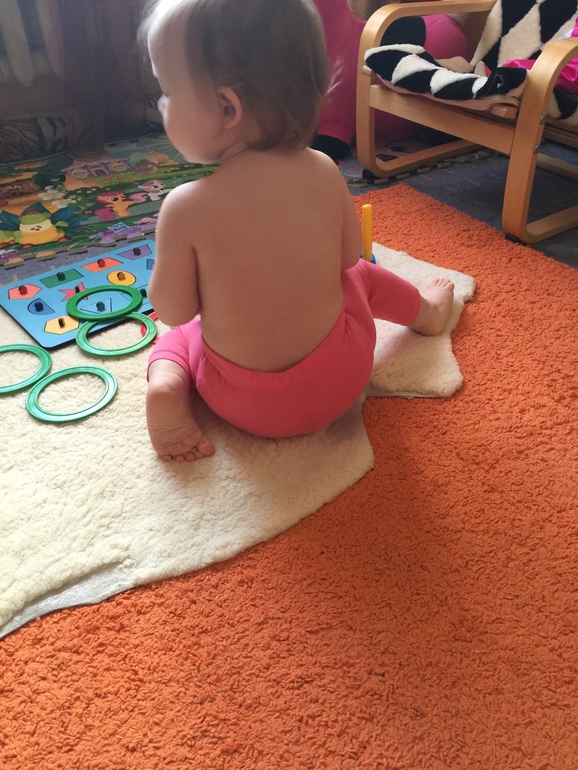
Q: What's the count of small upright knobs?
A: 10